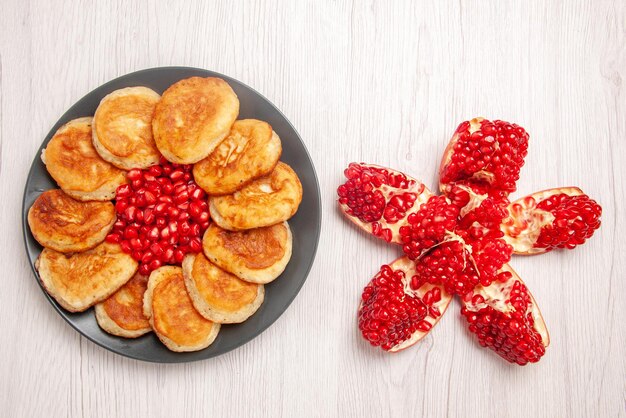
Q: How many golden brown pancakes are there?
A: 11